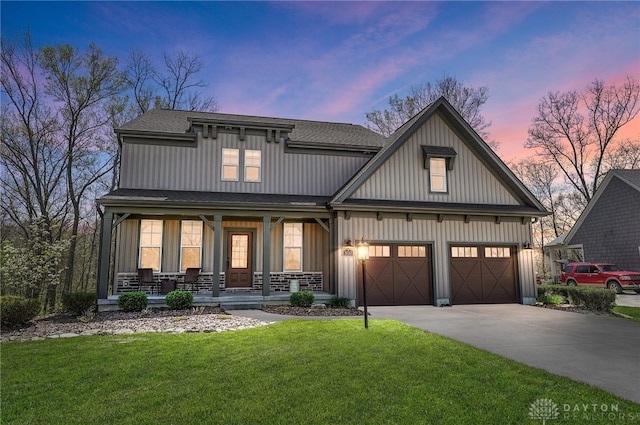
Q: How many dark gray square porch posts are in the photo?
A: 4